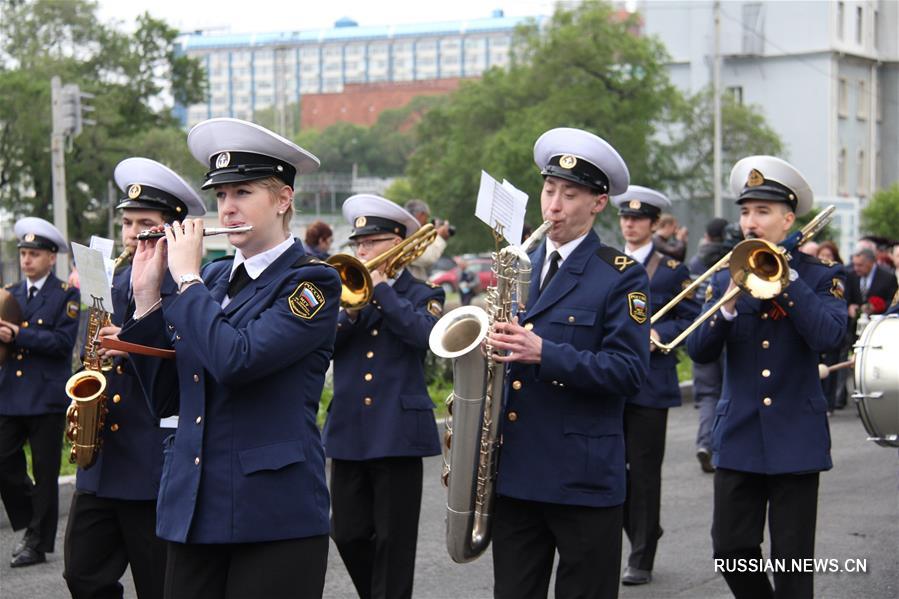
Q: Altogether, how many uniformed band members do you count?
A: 7